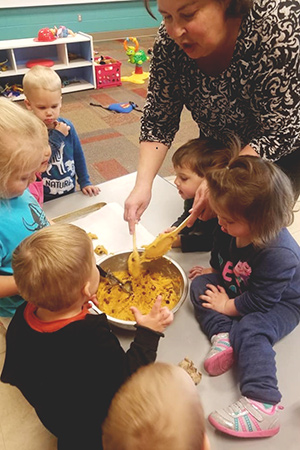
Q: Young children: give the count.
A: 7